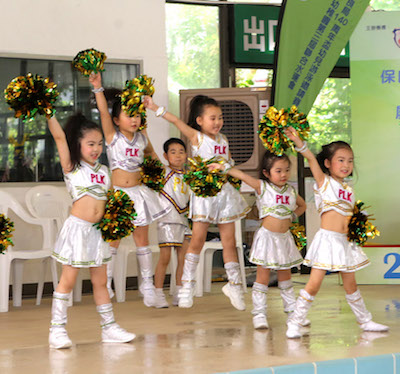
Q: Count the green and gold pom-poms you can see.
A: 11